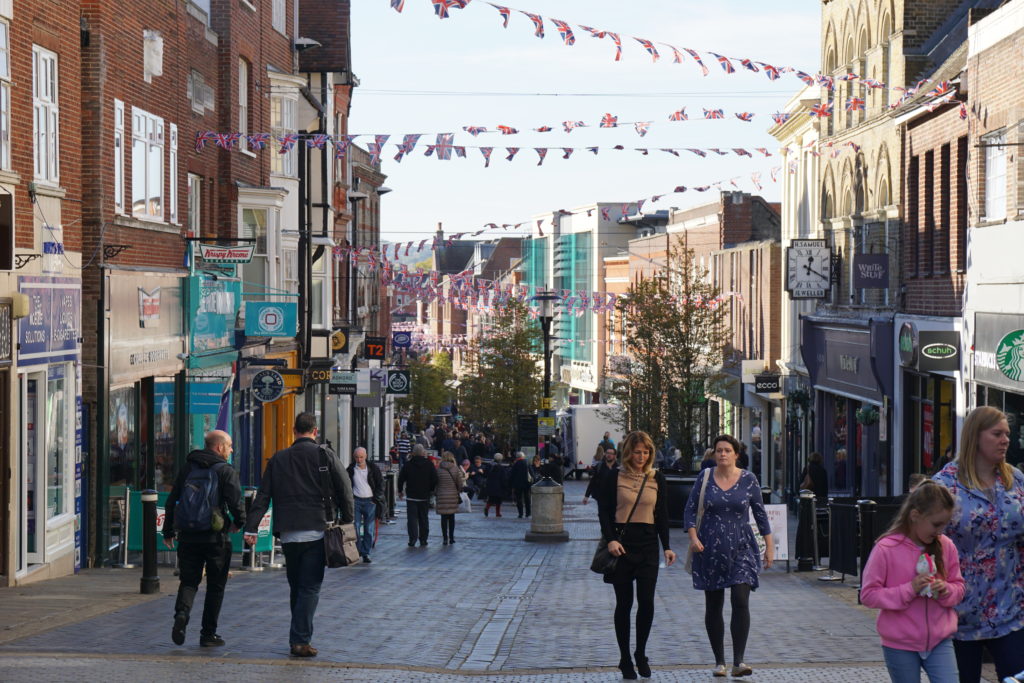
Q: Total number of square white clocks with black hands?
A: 1